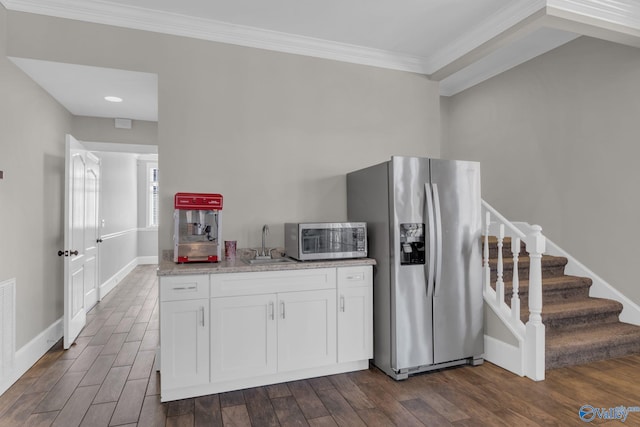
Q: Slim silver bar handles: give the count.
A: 6